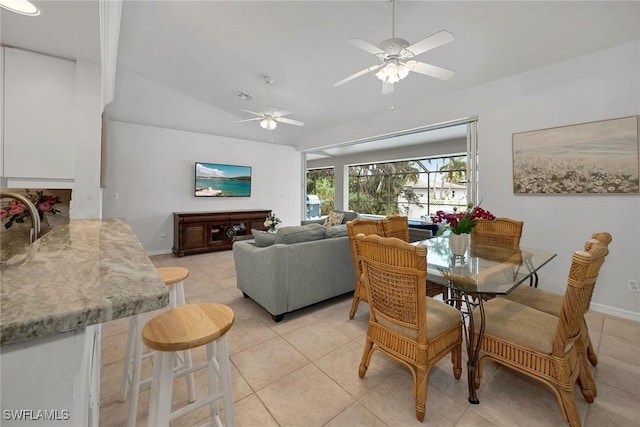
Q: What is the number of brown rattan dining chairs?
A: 6